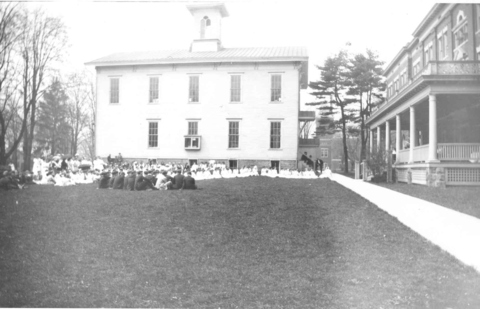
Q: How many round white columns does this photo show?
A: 6